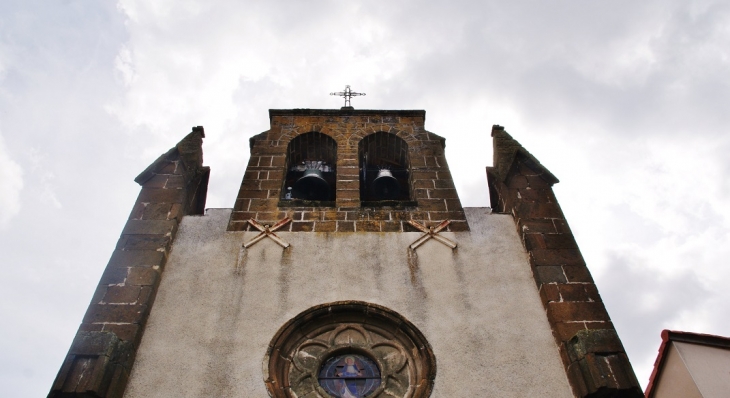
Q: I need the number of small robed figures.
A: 1